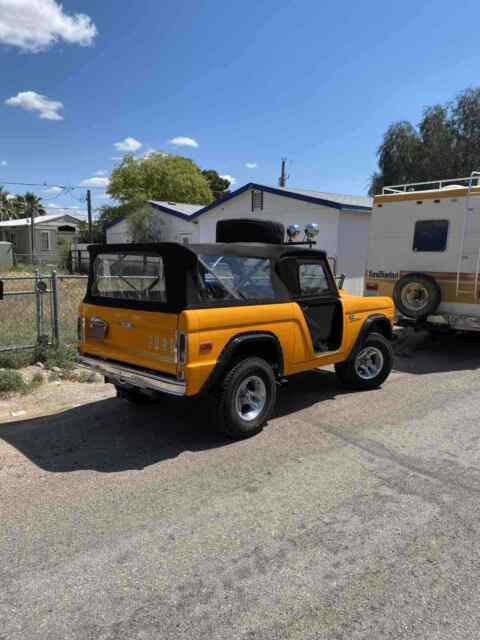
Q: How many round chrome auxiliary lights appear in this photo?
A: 2